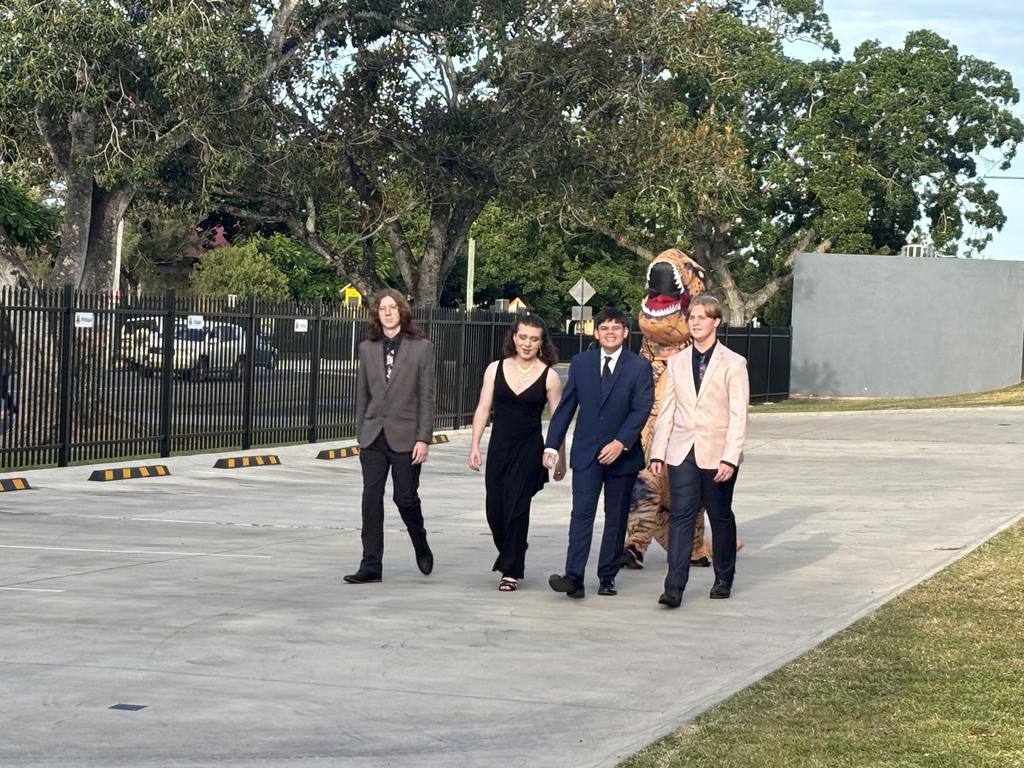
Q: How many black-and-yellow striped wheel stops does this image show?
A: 5